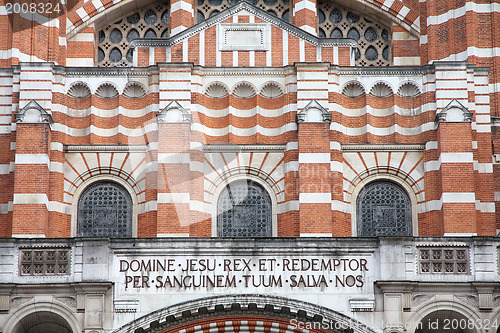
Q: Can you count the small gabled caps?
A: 4